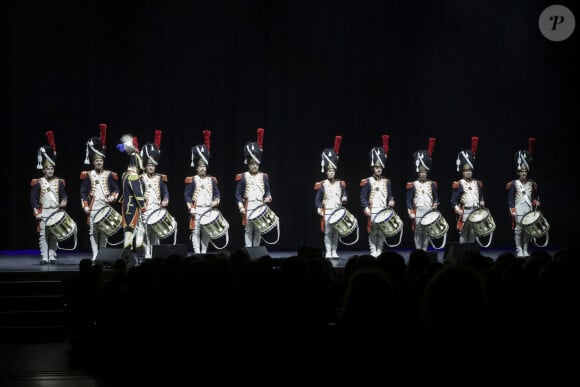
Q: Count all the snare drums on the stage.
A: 10